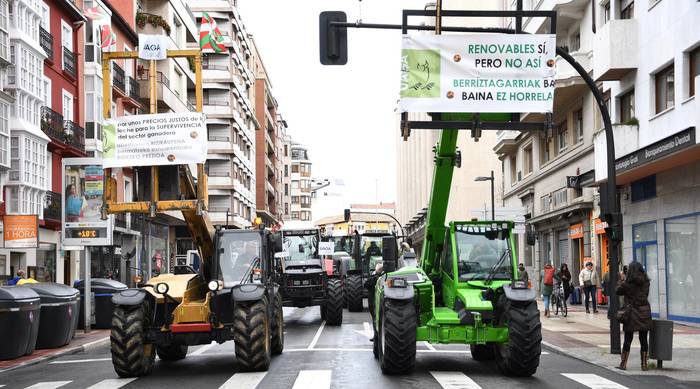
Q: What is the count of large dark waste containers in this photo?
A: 3